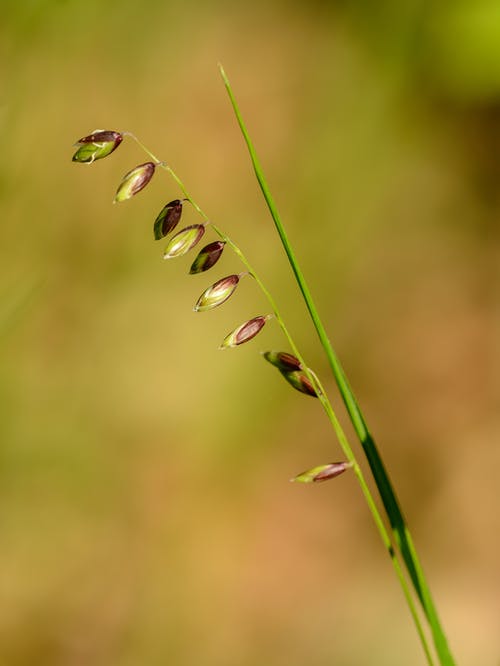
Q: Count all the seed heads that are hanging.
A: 10